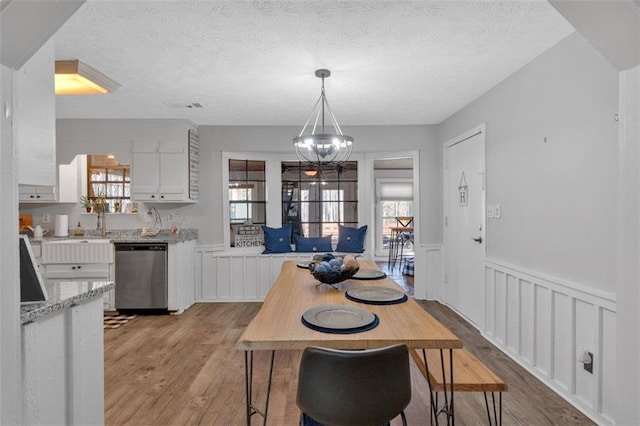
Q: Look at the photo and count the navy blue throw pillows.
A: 3